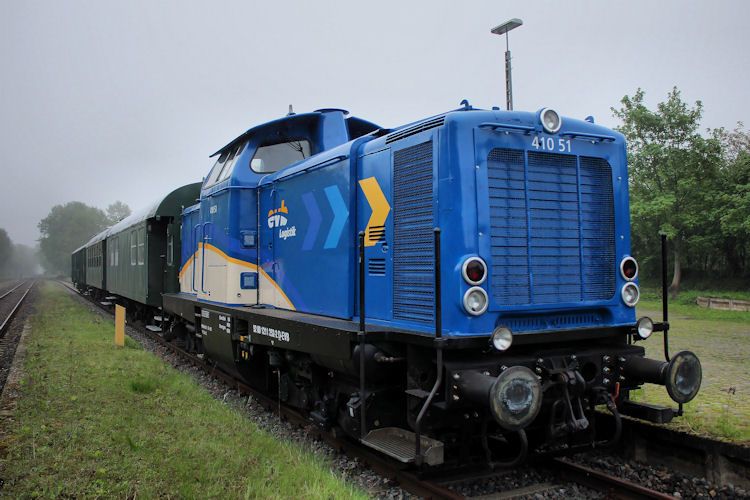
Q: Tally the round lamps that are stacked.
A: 4